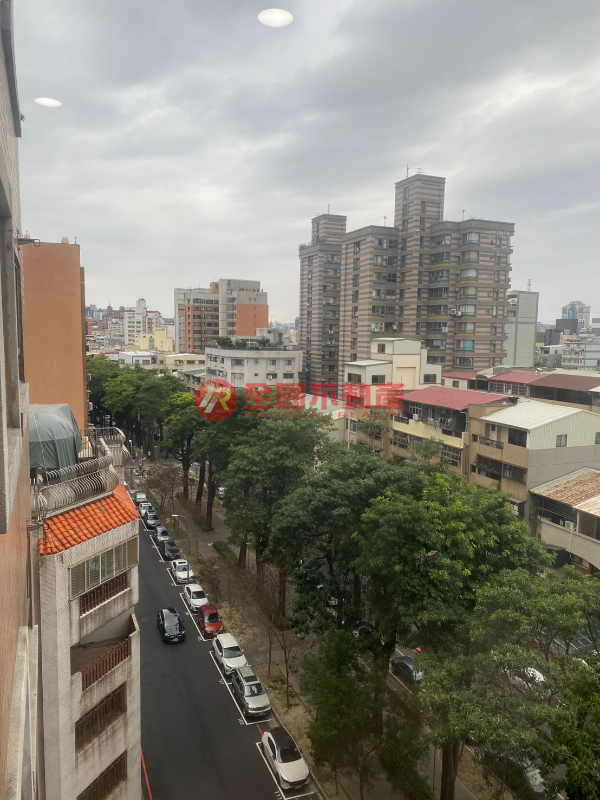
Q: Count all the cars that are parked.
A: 11